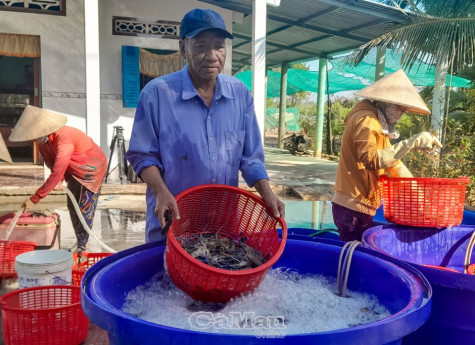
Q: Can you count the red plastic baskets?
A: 5